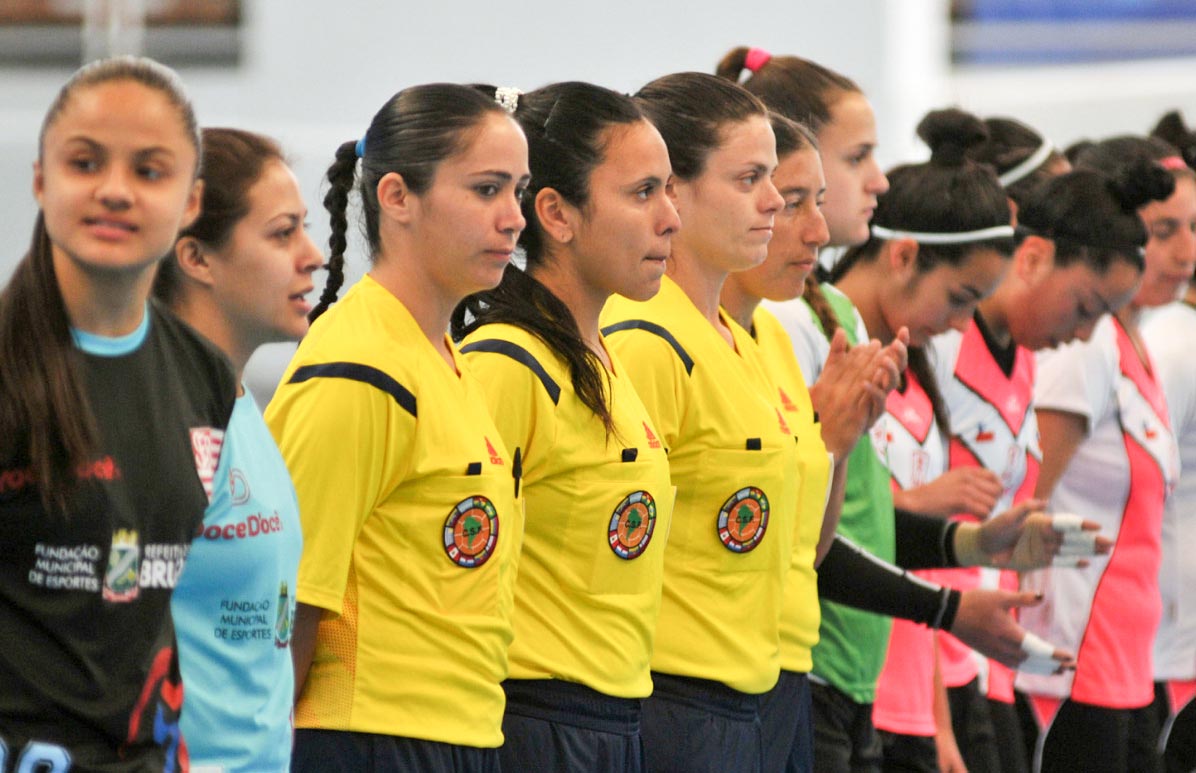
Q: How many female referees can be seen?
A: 4